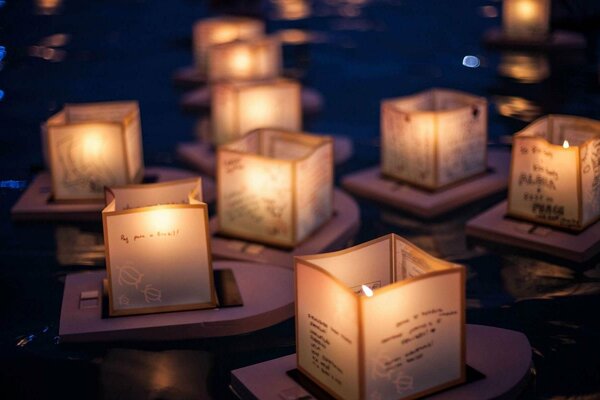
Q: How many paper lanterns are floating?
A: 10